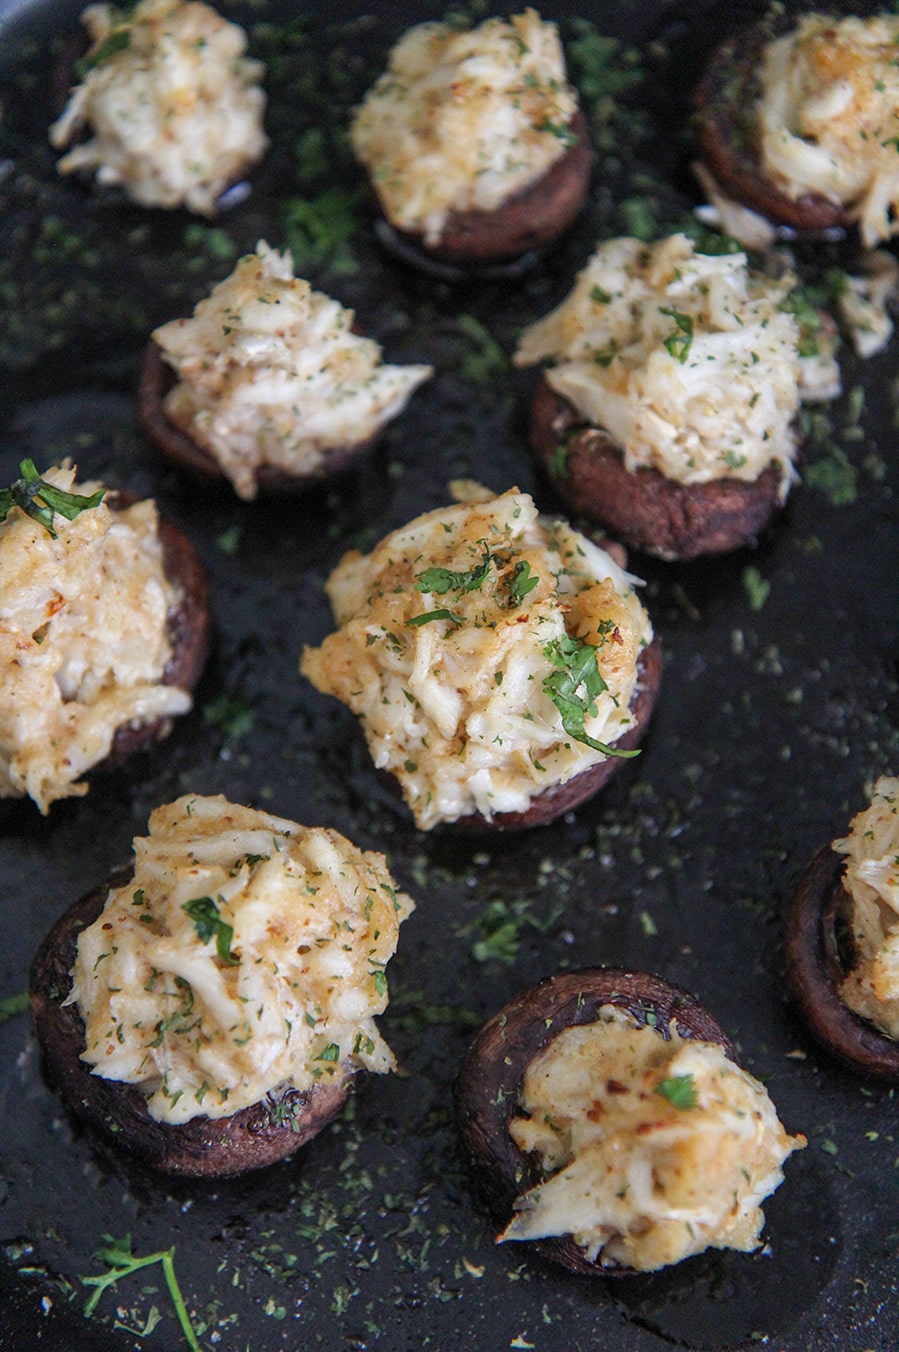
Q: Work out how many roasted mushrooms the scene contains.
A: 10